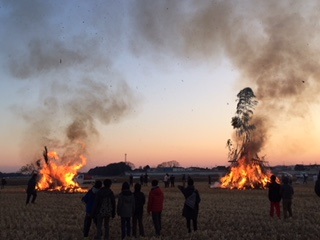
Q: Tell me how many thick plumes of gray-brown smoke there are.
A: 2